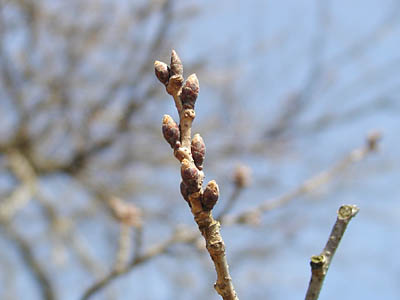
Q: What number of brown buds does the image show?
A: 8